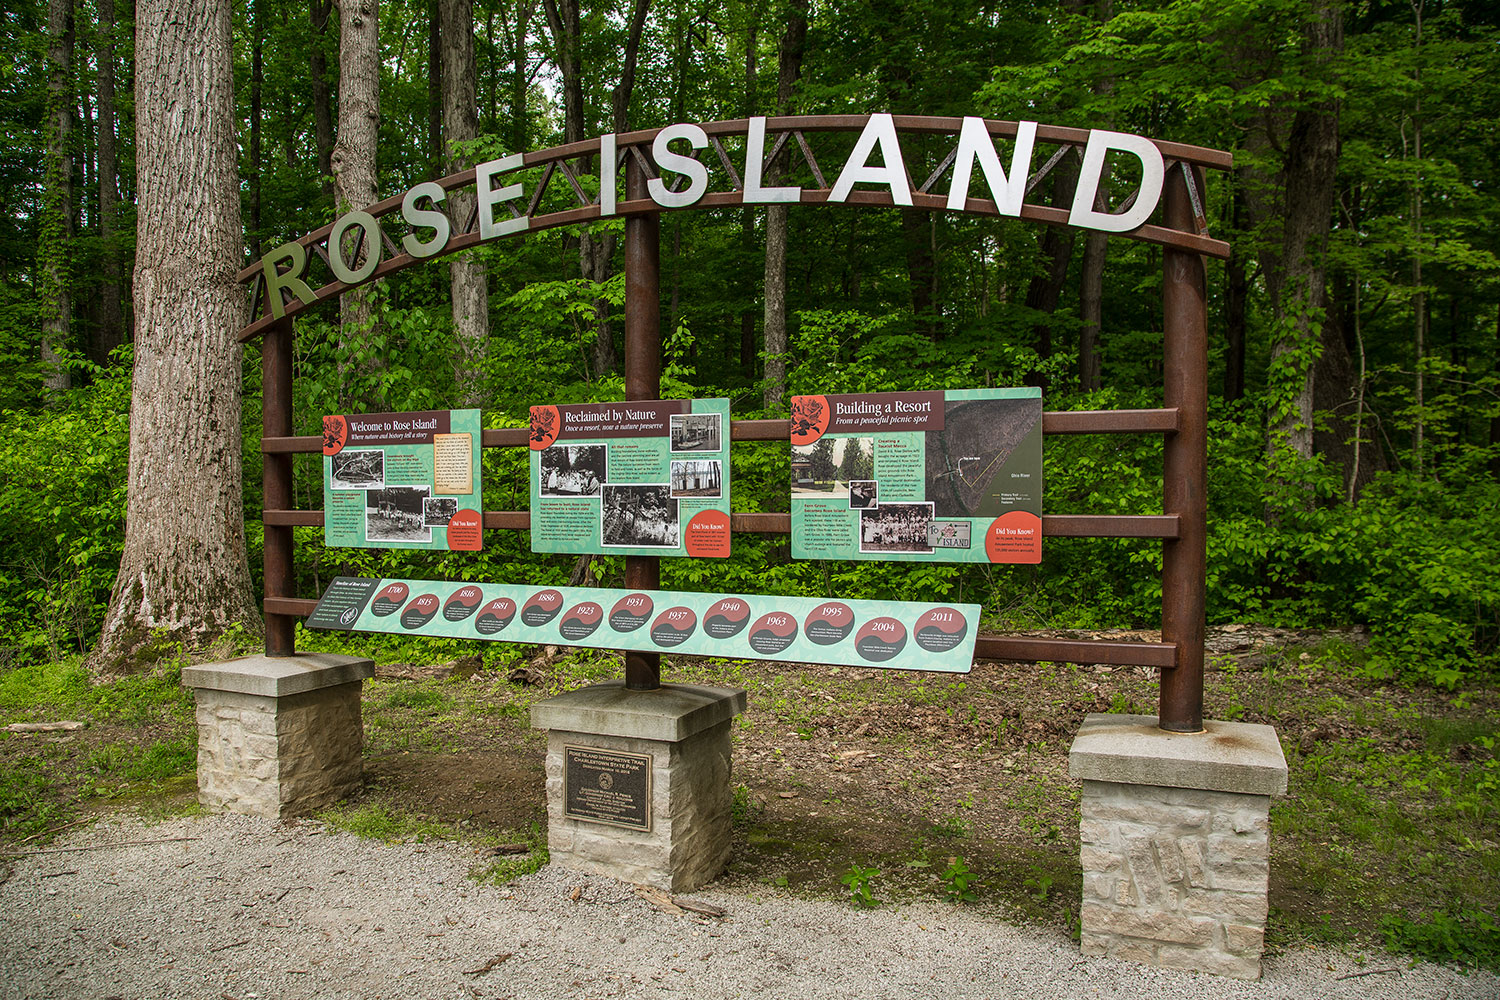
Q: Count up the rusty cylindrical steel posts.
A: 3